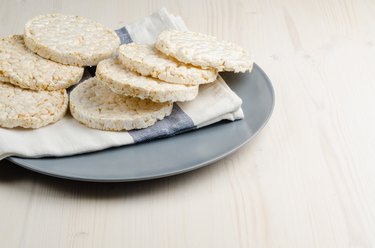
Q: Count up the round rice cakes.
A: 7